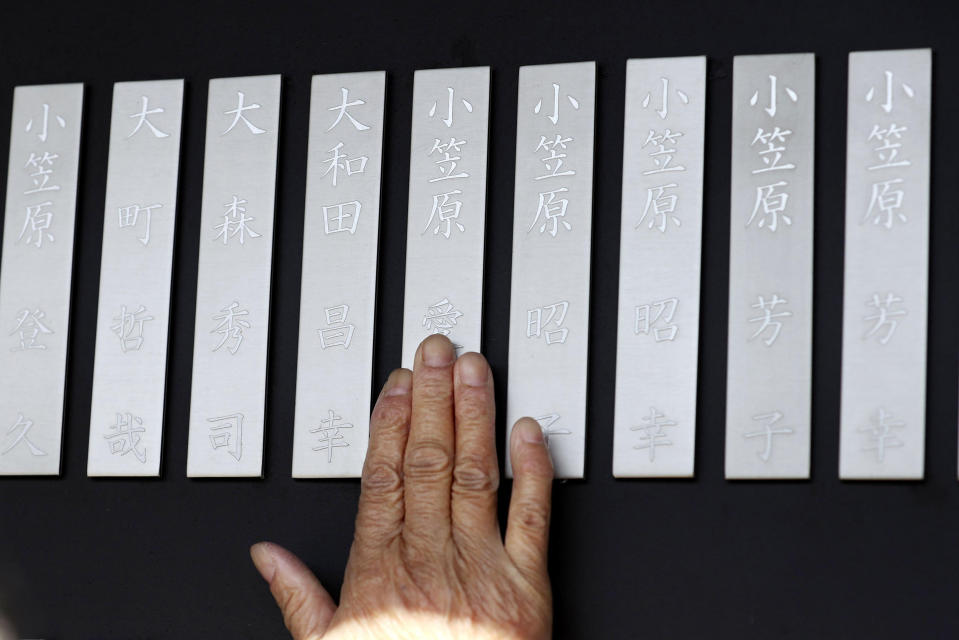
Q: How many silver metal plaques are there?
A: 9